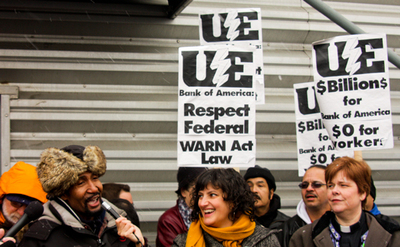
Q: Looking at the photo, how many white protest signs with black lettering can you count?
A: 4